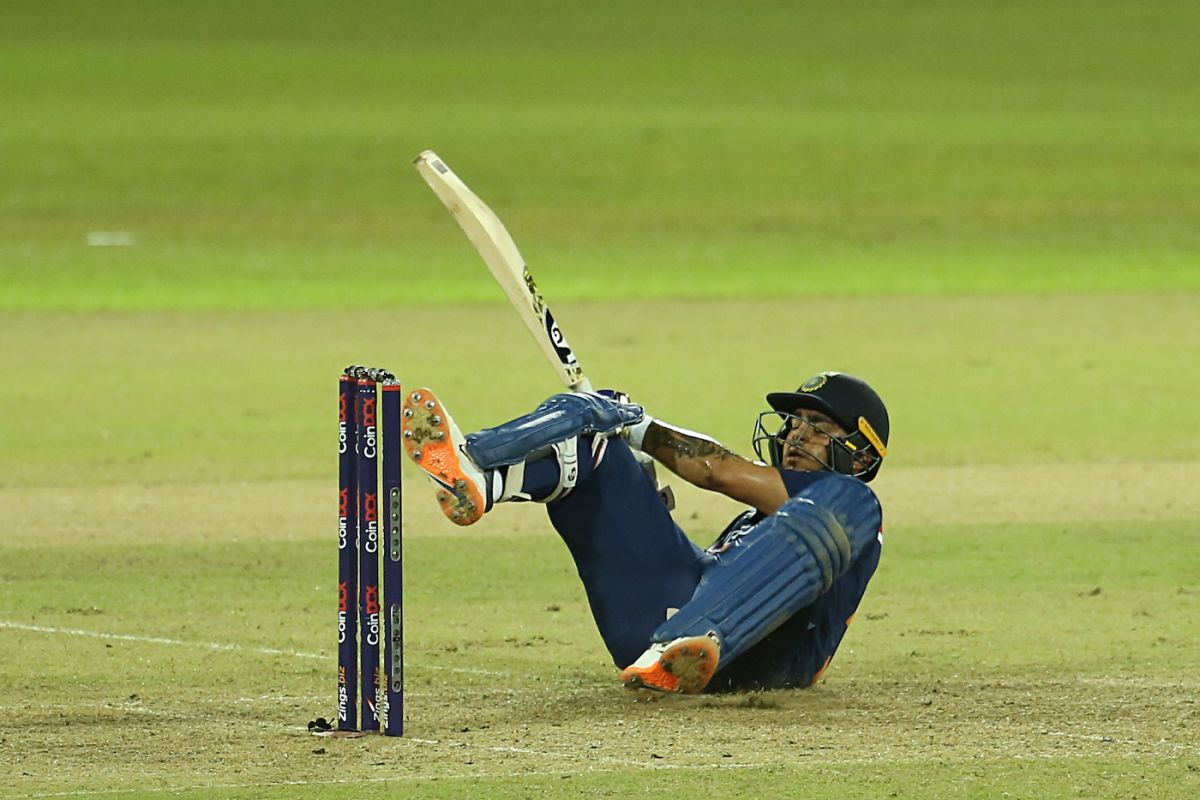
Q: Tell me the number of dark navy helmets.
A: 1